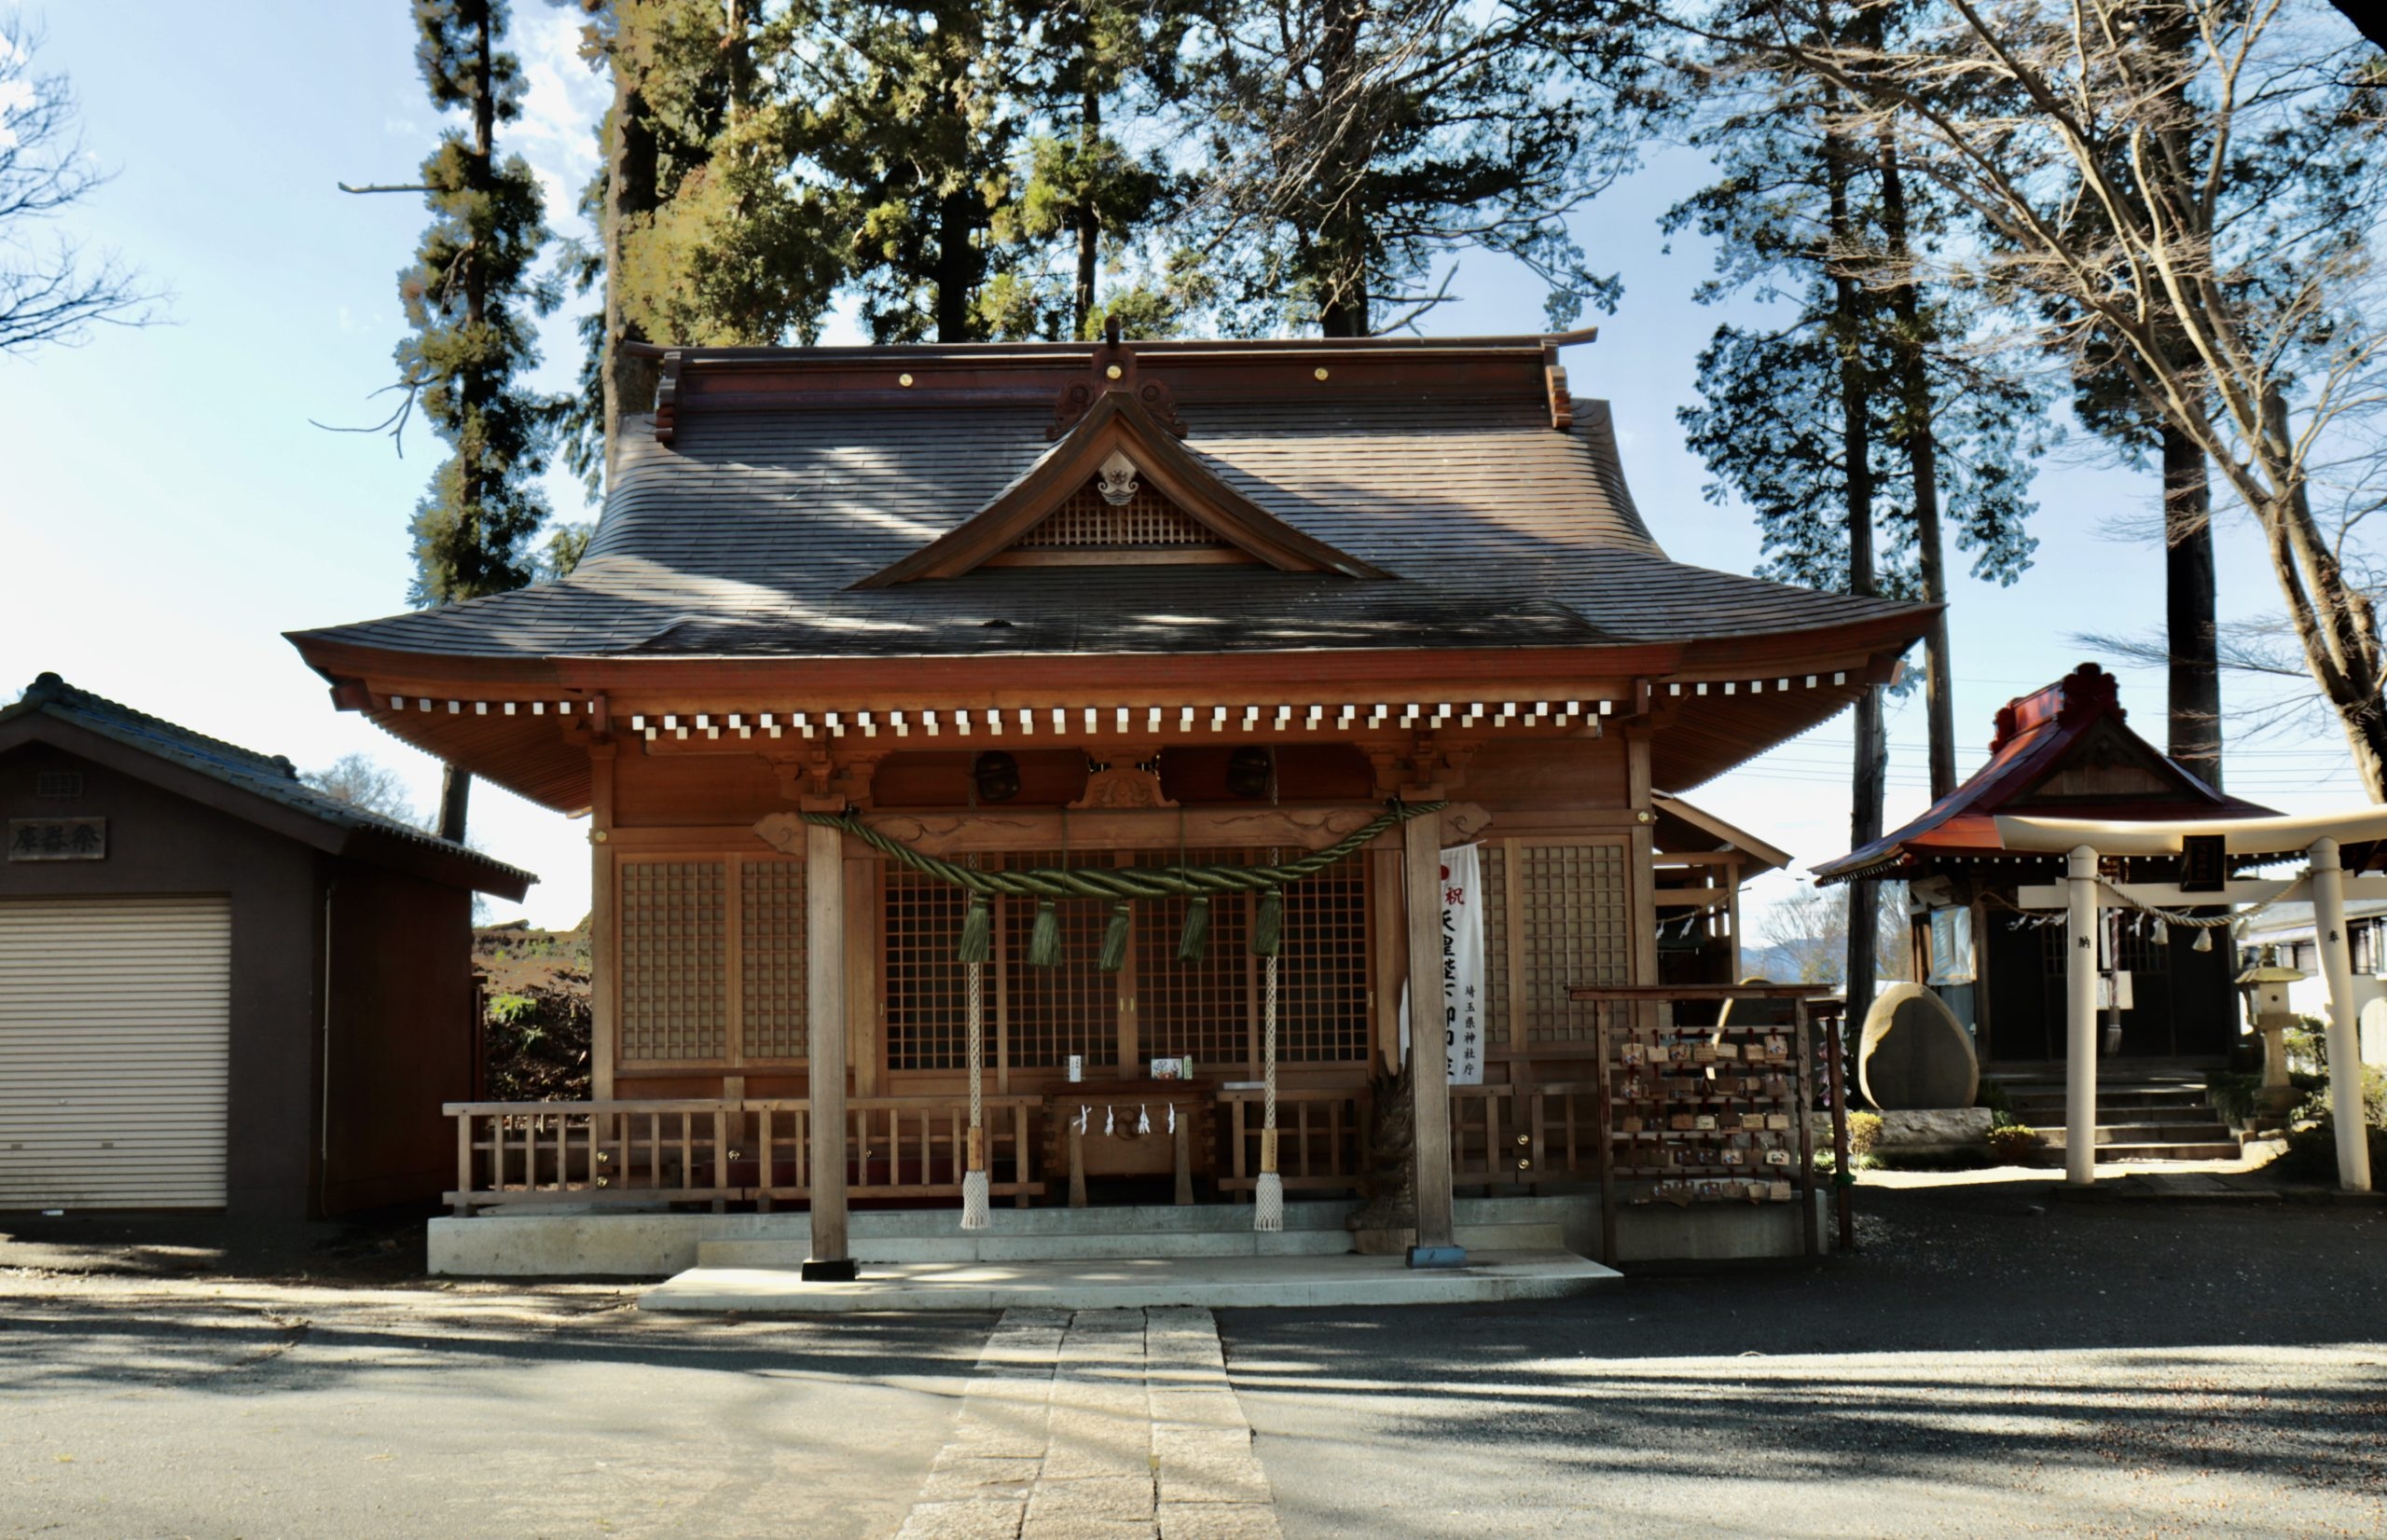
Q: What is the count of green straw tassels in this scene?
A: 5